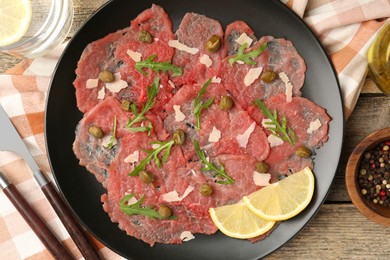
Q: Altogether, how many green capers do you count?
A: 13